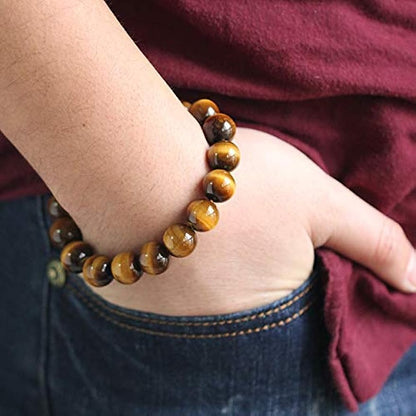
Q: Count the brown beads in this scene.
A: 13